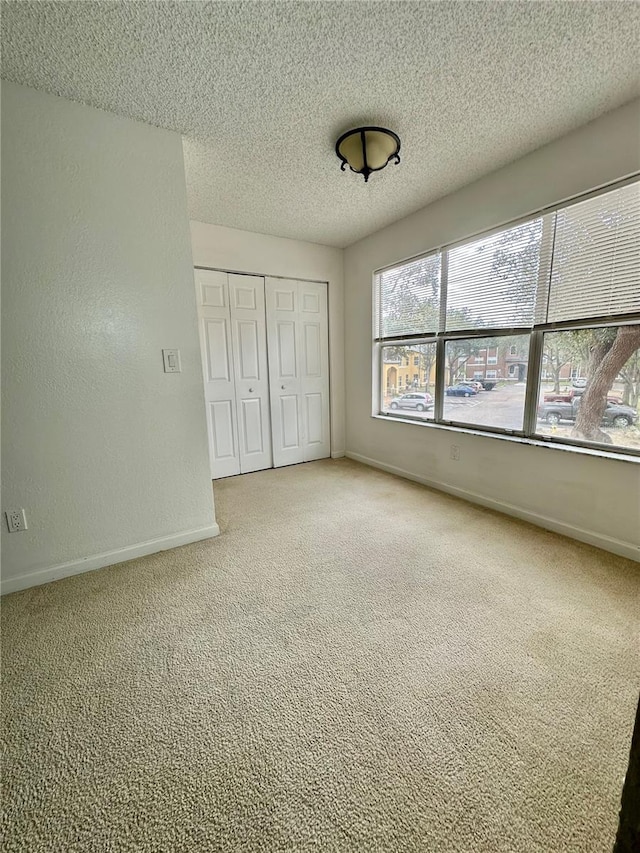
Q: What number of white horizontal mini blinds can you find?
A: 3